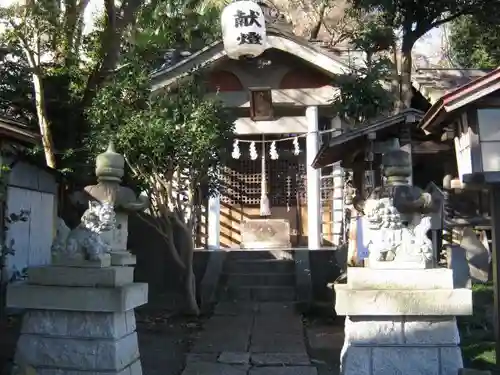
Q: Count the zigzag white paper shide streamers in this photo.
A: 4